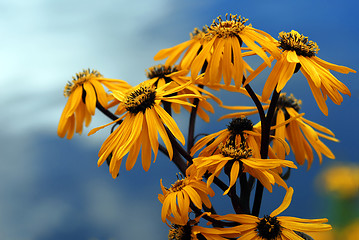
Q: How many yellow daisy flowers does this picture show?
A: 12